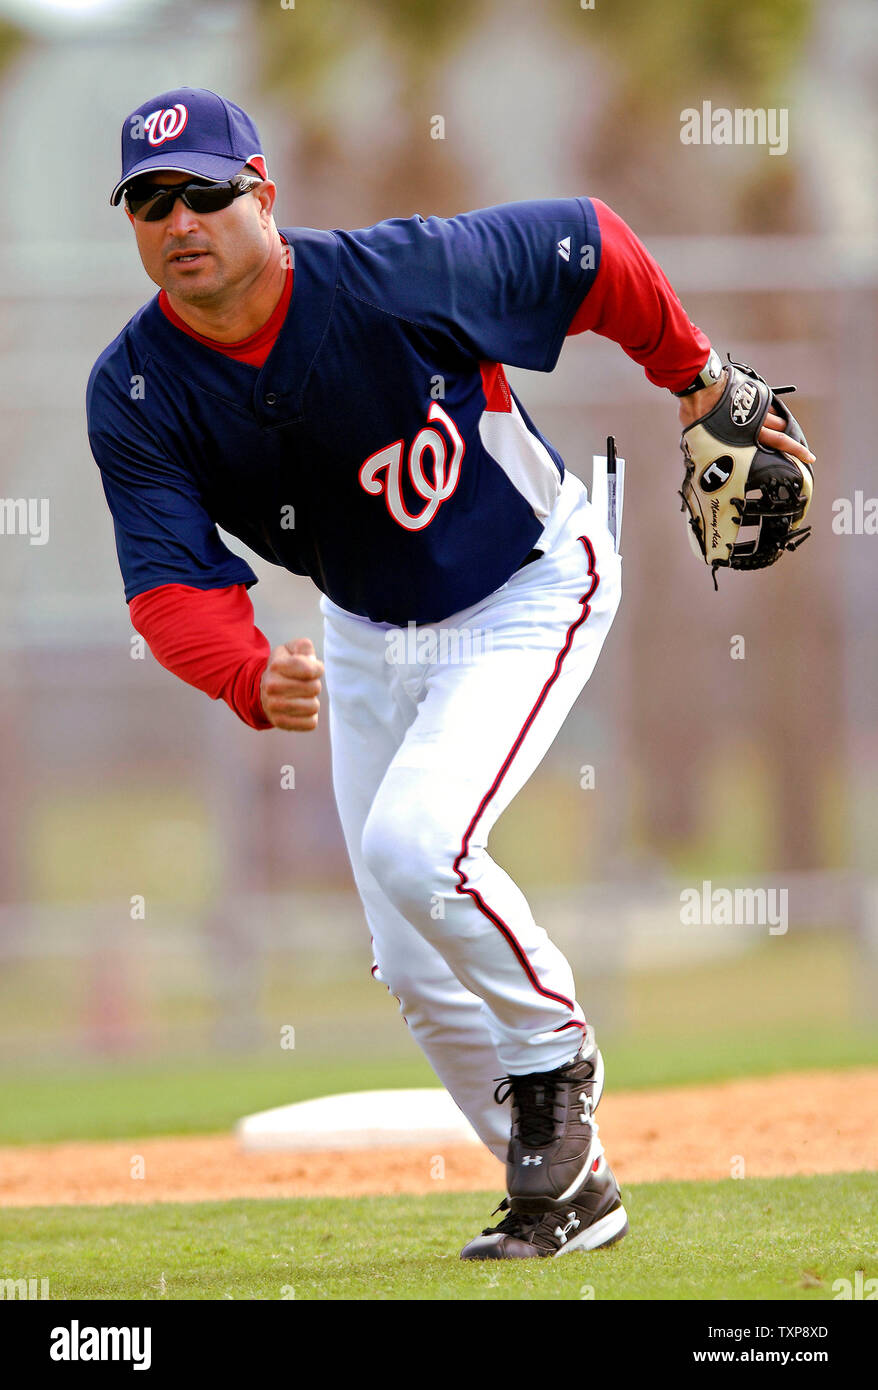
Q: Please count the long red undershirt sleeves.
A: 2